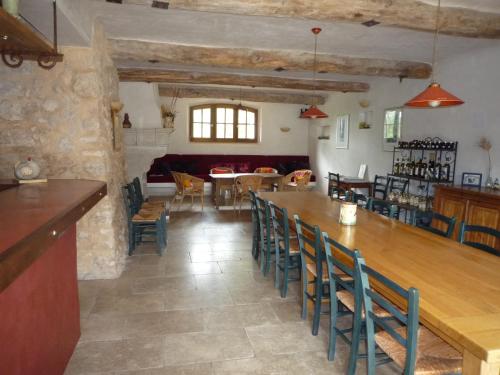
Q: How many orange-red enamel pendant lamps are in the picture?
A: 2